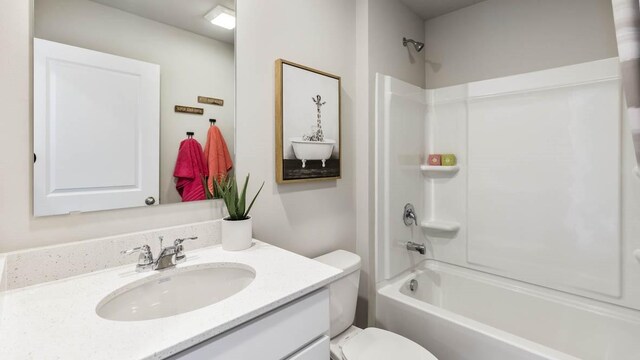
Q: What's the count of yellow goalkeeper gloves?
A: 0